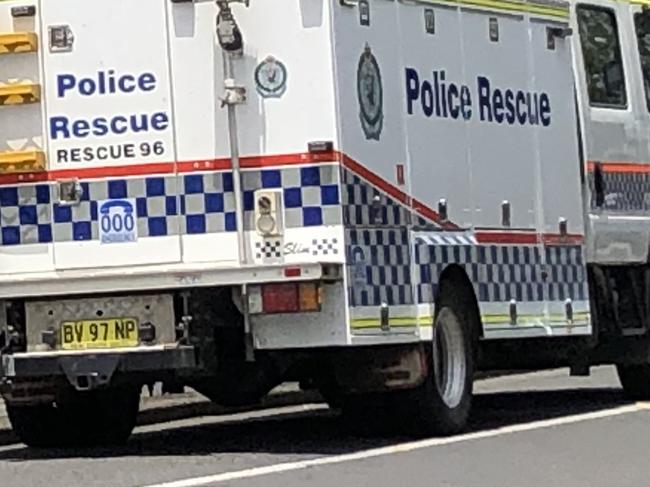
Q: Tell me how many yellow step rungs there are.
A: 3